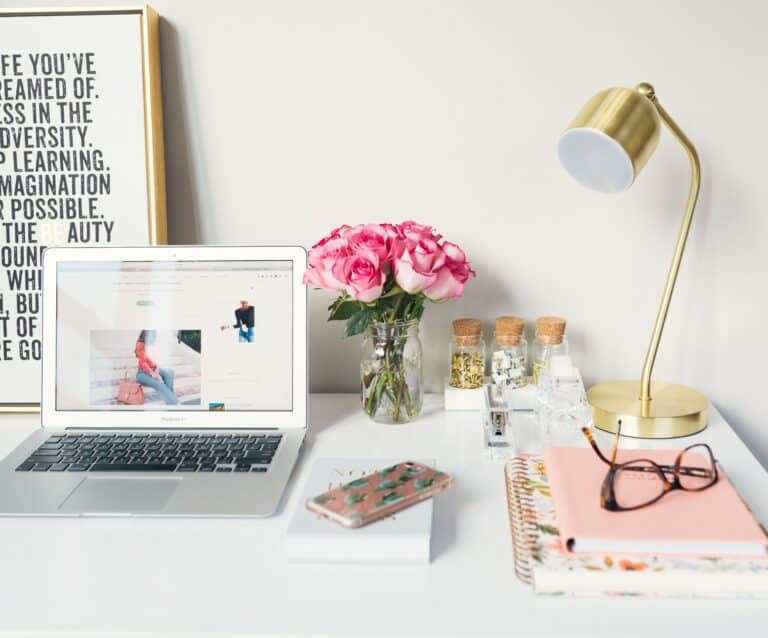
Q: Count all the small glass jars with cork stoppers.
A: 3